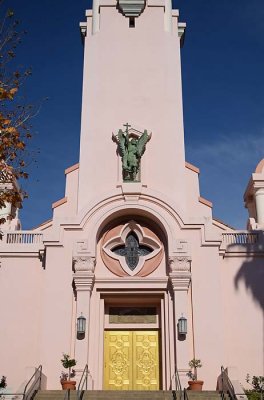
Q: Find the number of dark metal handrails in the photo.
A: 4